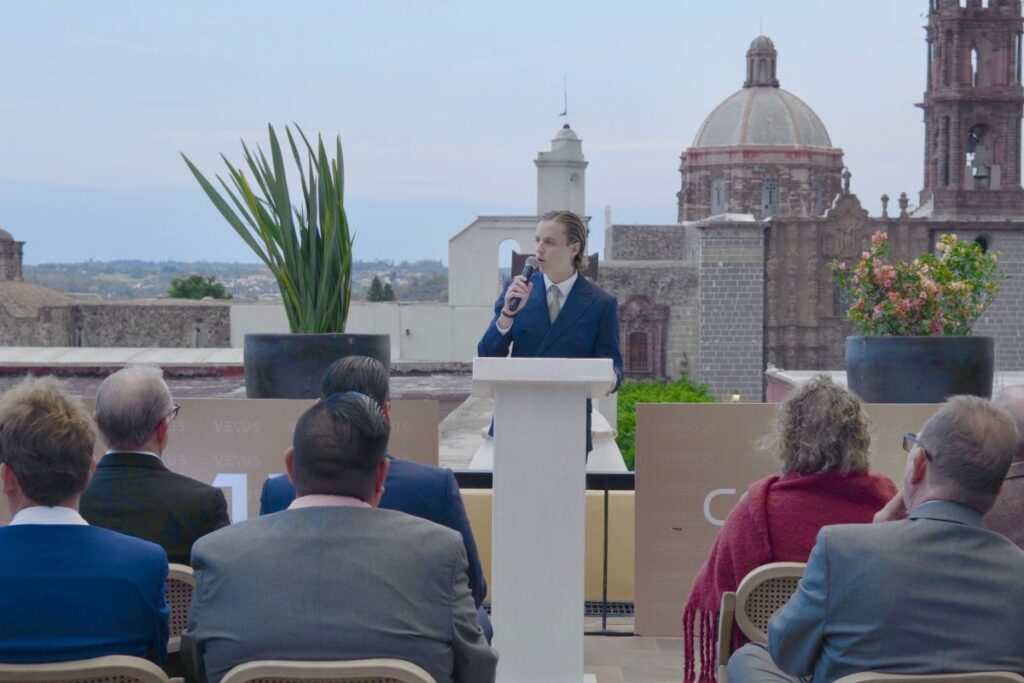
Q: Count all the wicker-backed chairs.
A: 5